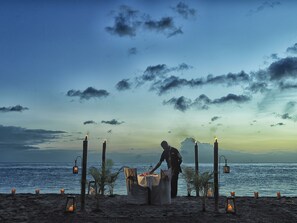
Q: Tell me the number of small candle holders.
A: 6